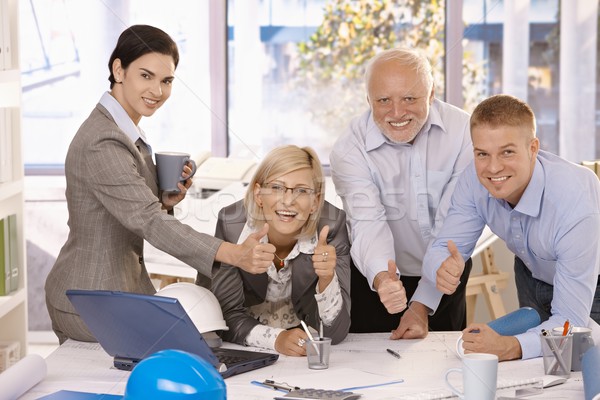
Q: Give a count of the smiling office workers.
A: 4